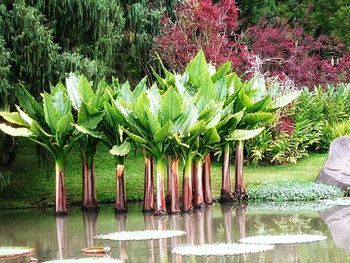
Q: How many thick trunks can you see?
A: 11